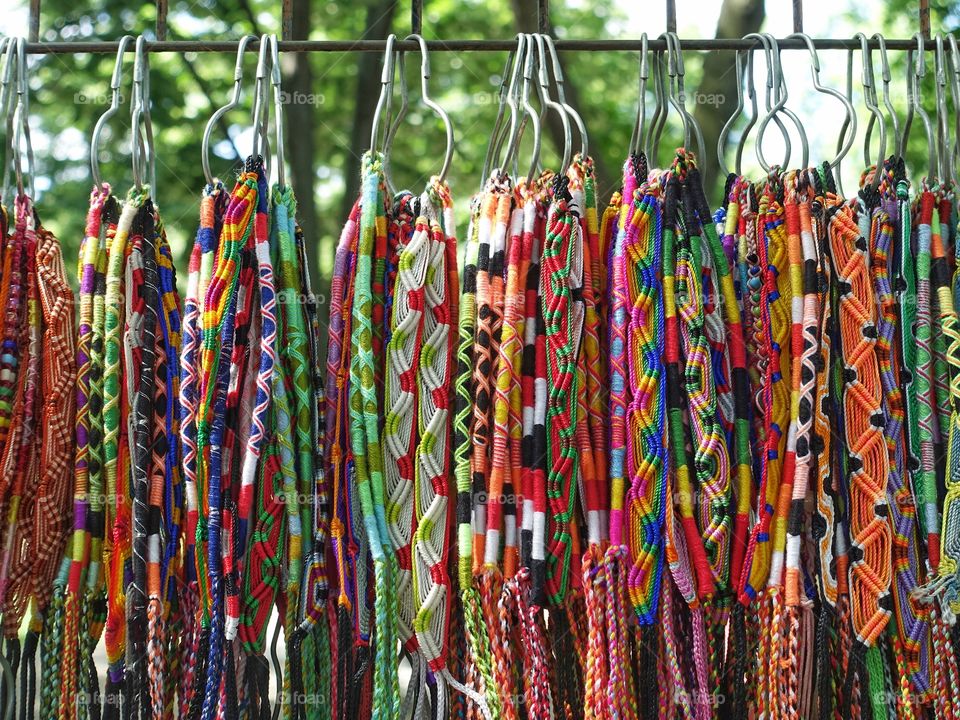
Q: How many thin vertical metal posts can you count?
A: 8